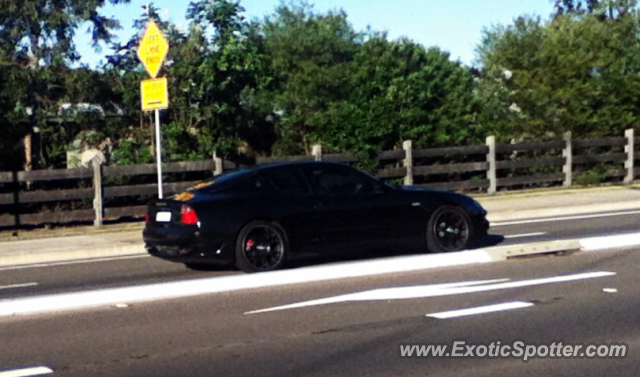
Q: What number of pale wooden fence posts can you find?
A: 7